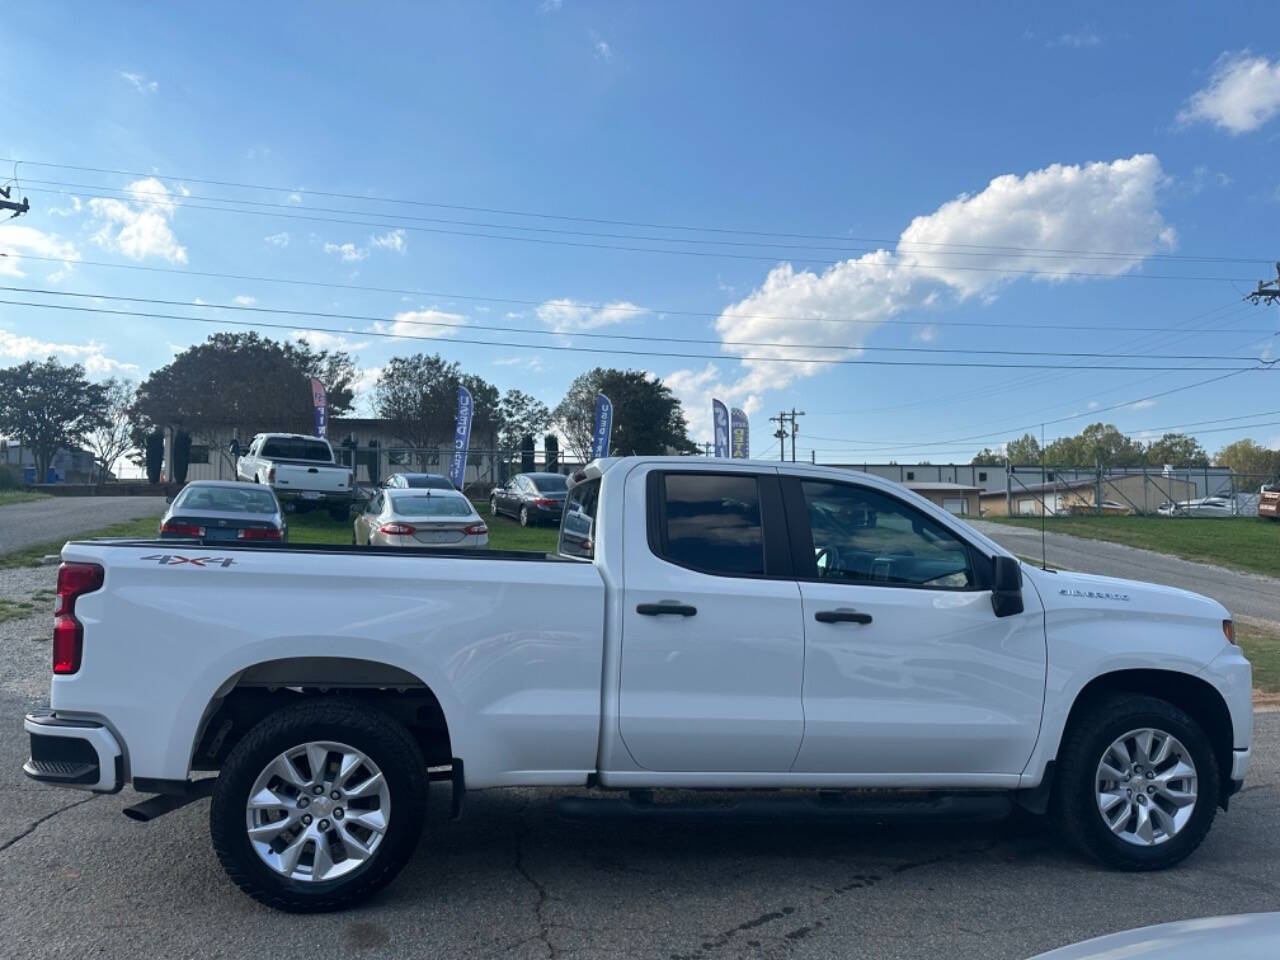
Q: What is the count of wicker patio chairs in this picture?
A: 0